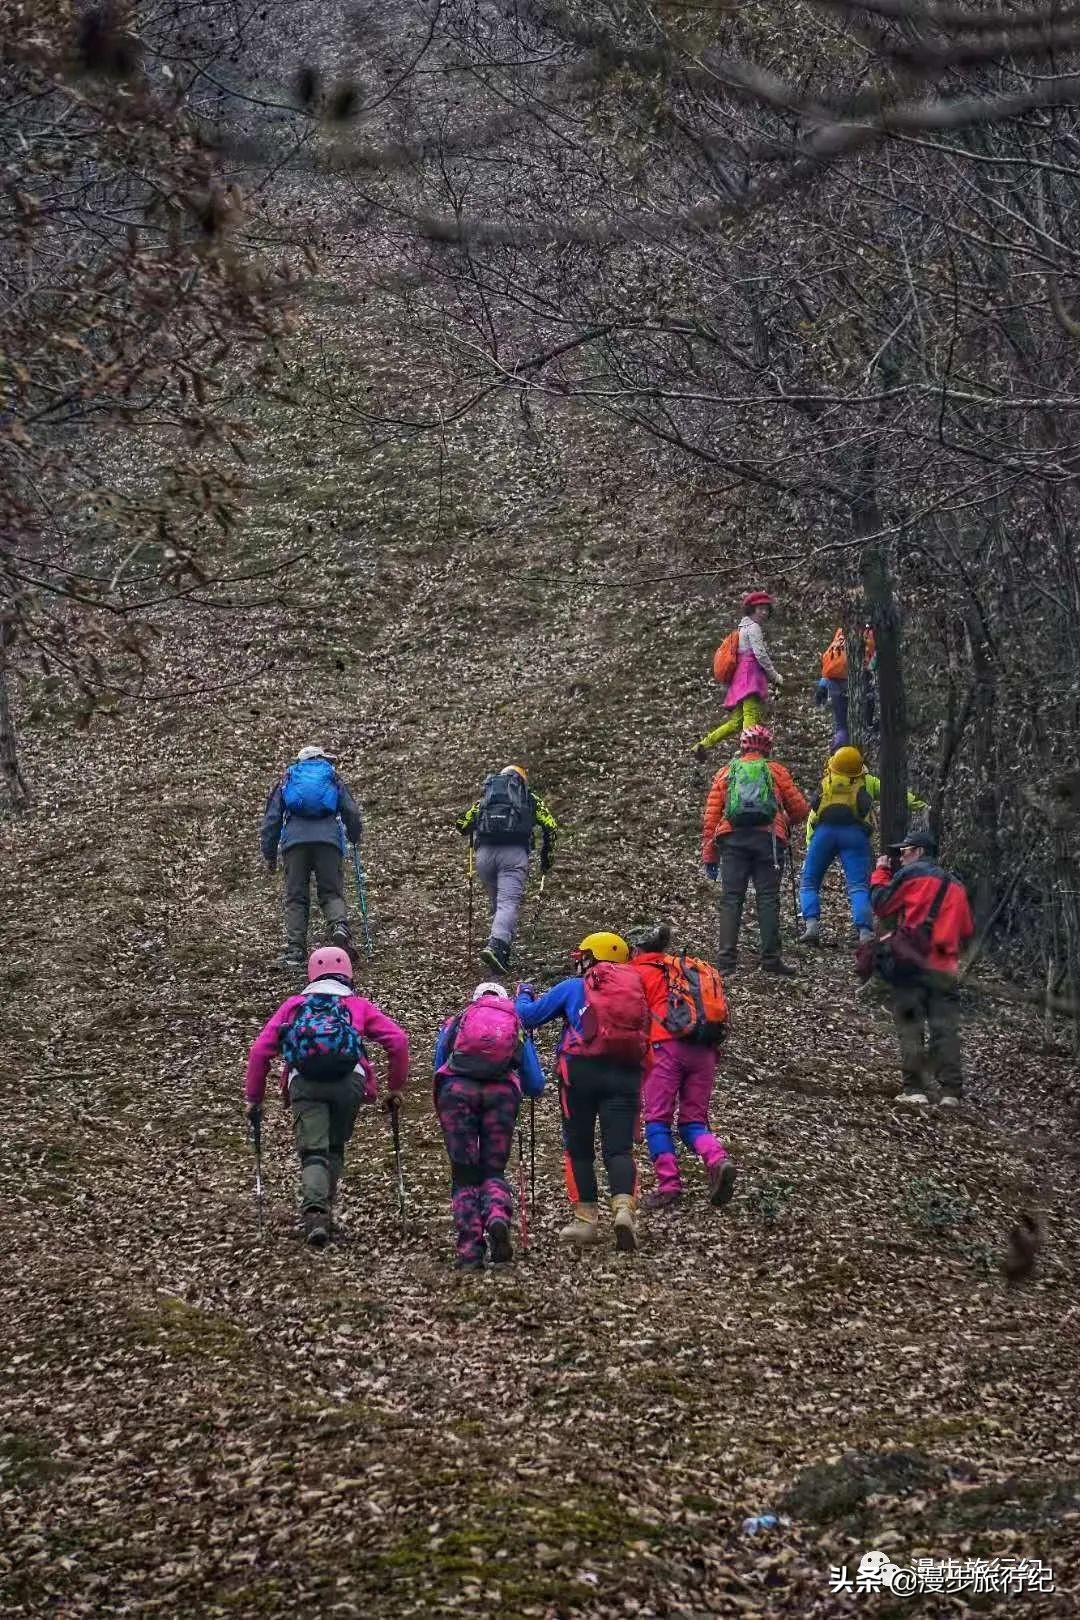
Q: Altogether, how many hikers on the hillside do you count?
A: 12